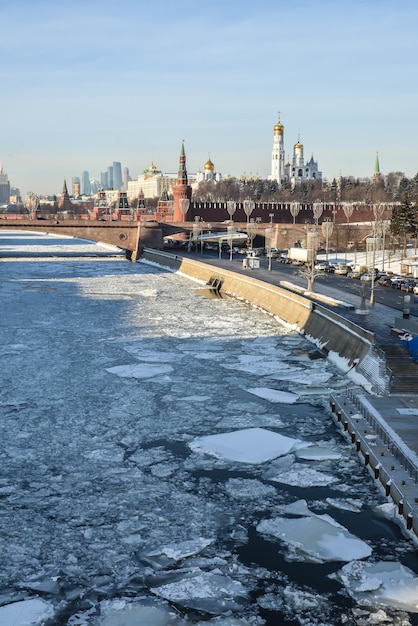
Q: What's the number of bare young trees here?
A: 2